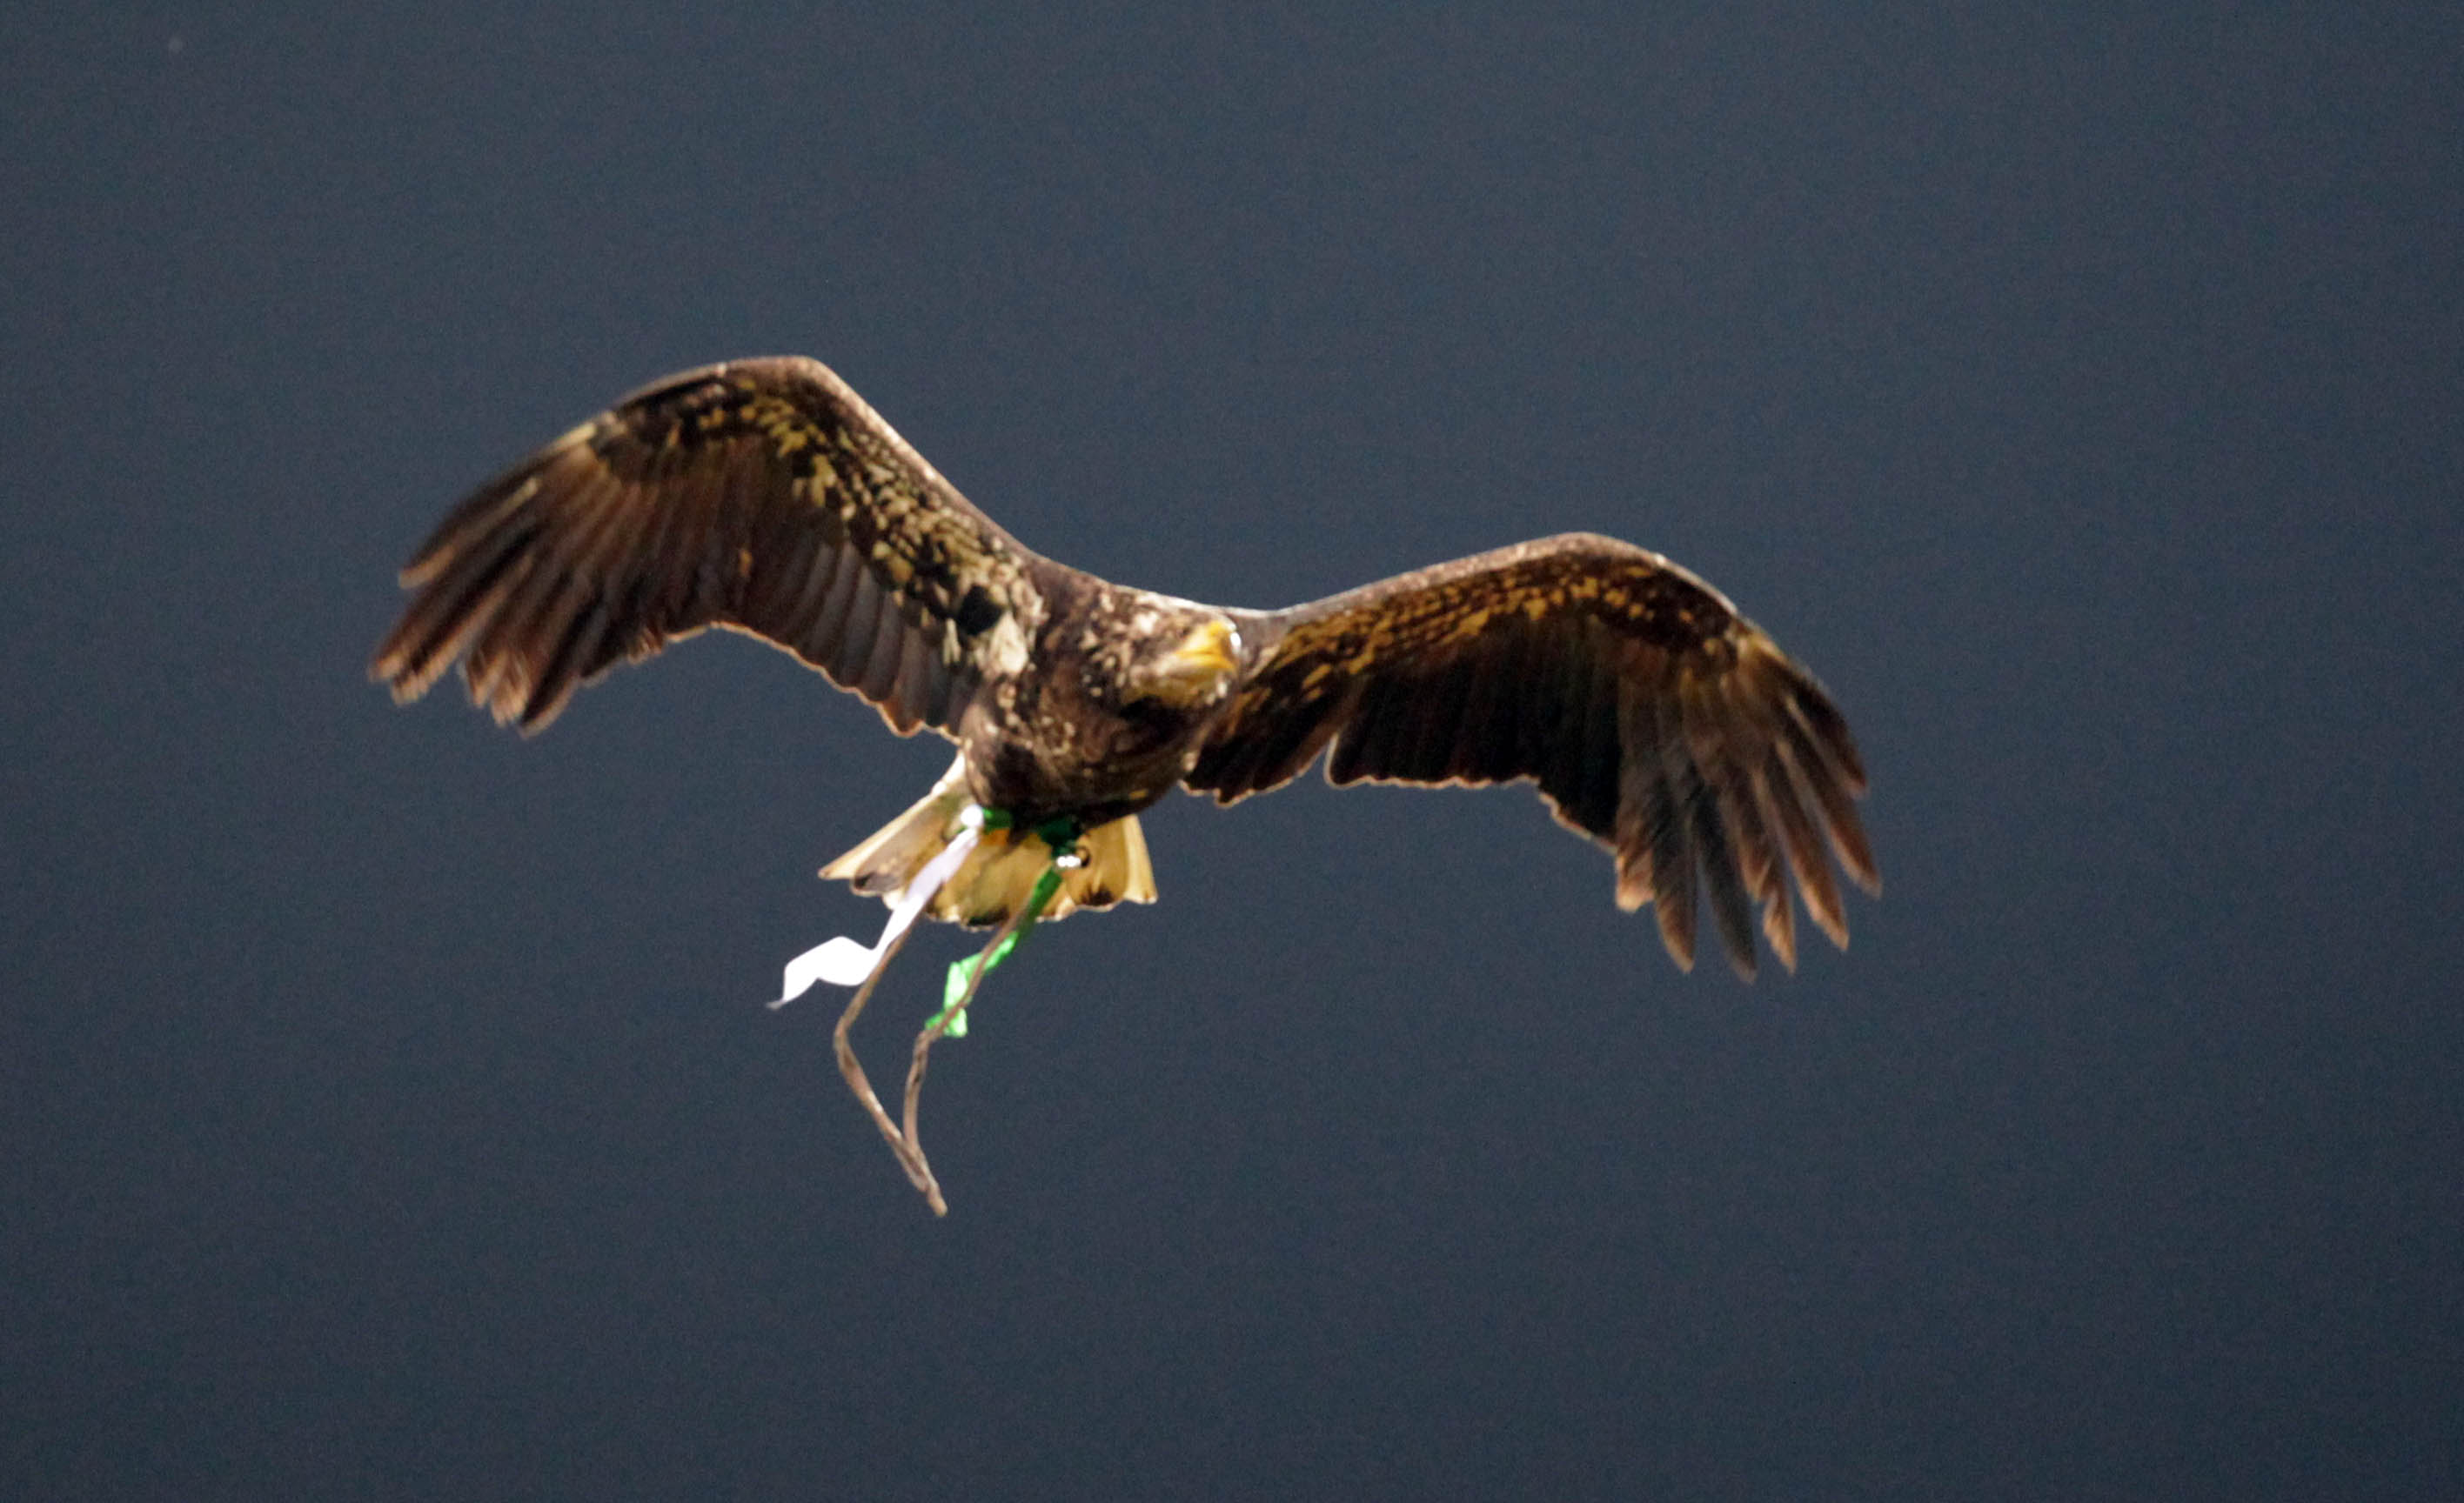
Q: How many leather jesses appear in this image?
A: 2